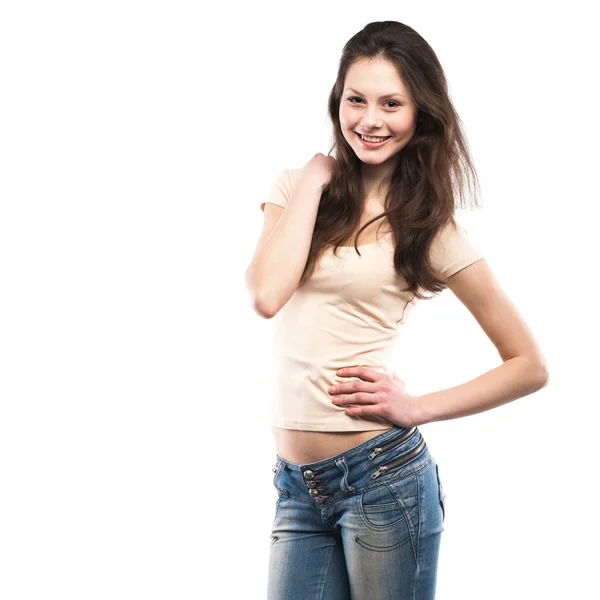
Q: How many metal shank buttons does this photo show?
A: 4